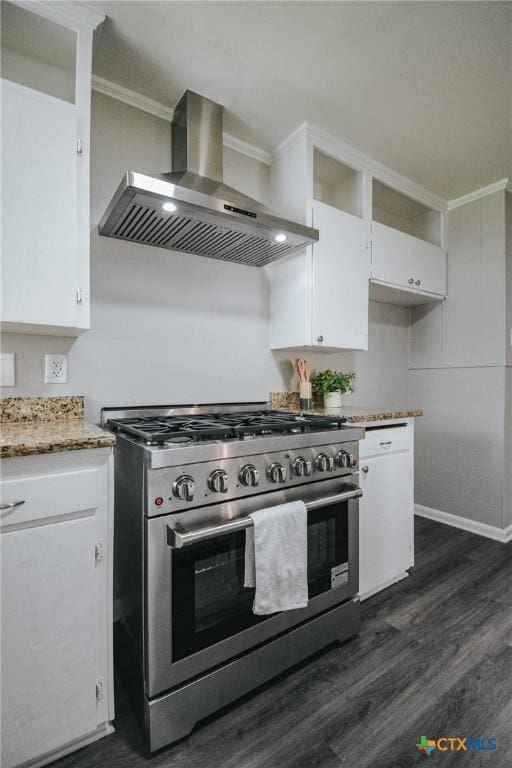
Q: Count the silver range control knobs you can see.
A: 7